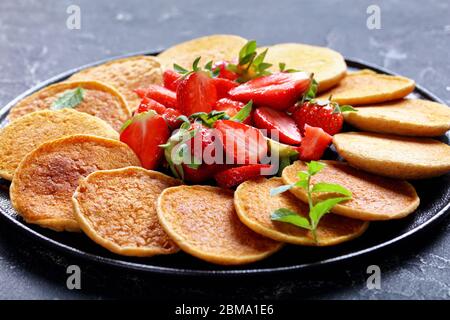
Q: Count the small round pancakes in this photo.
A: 13